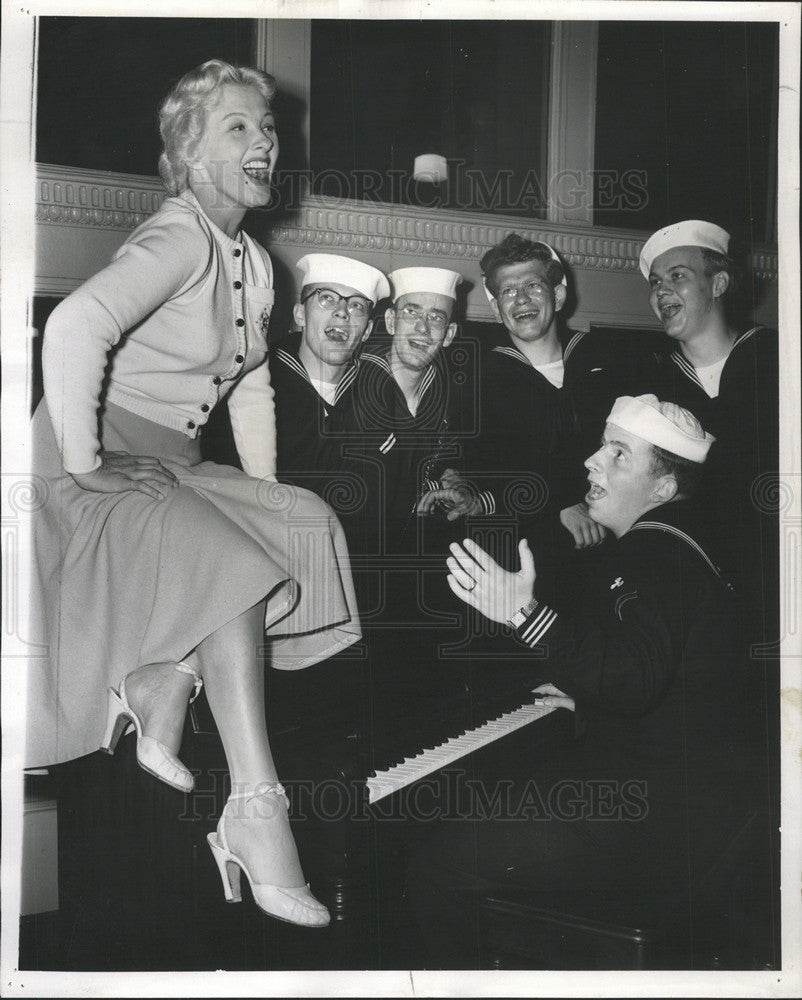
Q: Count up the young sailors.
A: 5